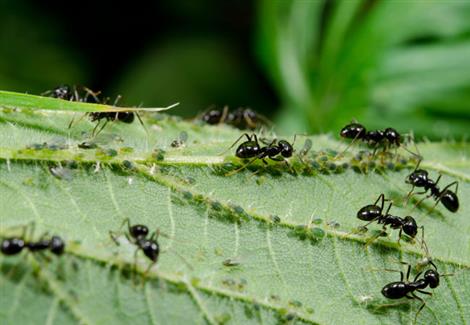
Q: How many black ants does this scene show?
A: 10